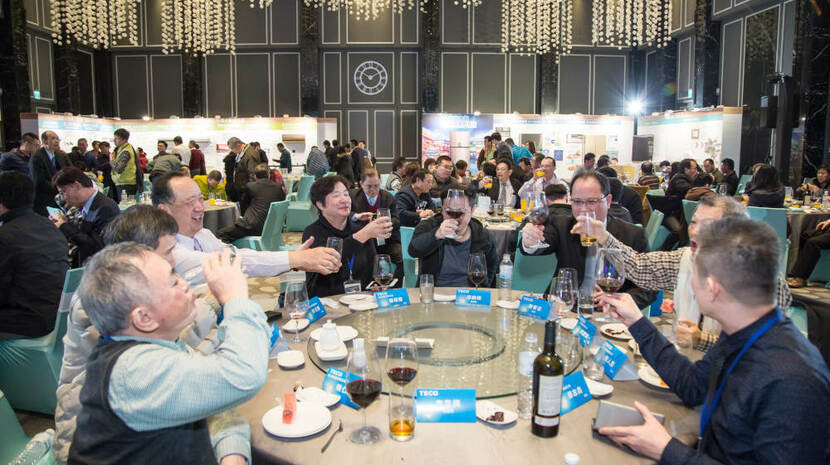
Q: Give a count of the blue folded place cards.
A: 10